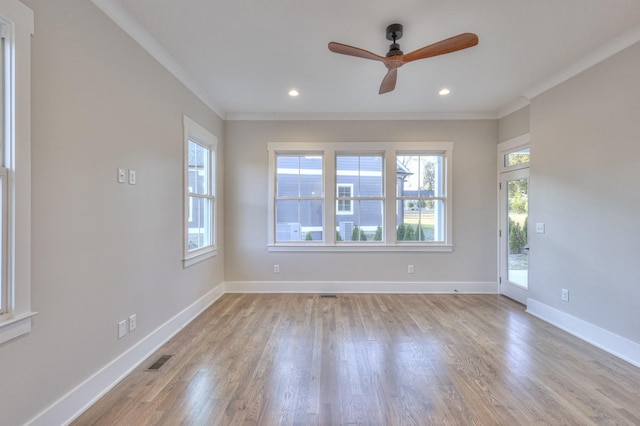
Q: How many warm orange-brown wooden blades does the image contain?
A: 3